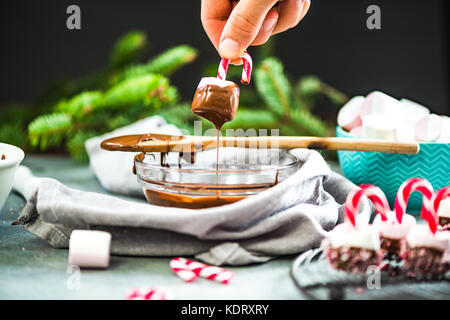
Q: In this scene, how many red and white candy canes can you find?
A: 6